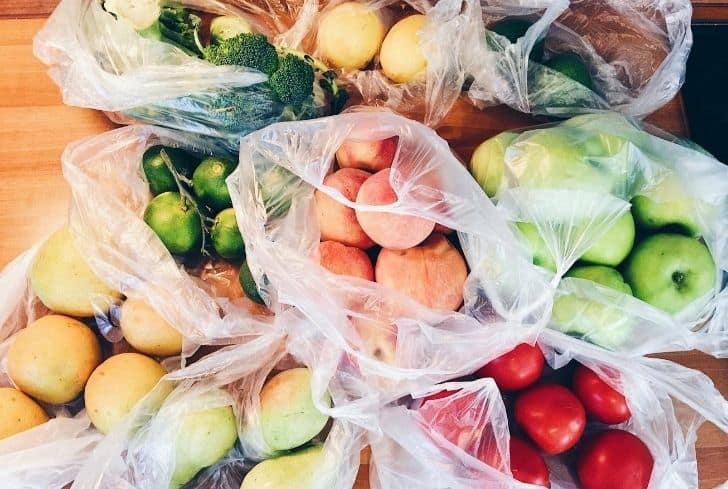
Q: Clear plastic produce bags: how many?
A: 9